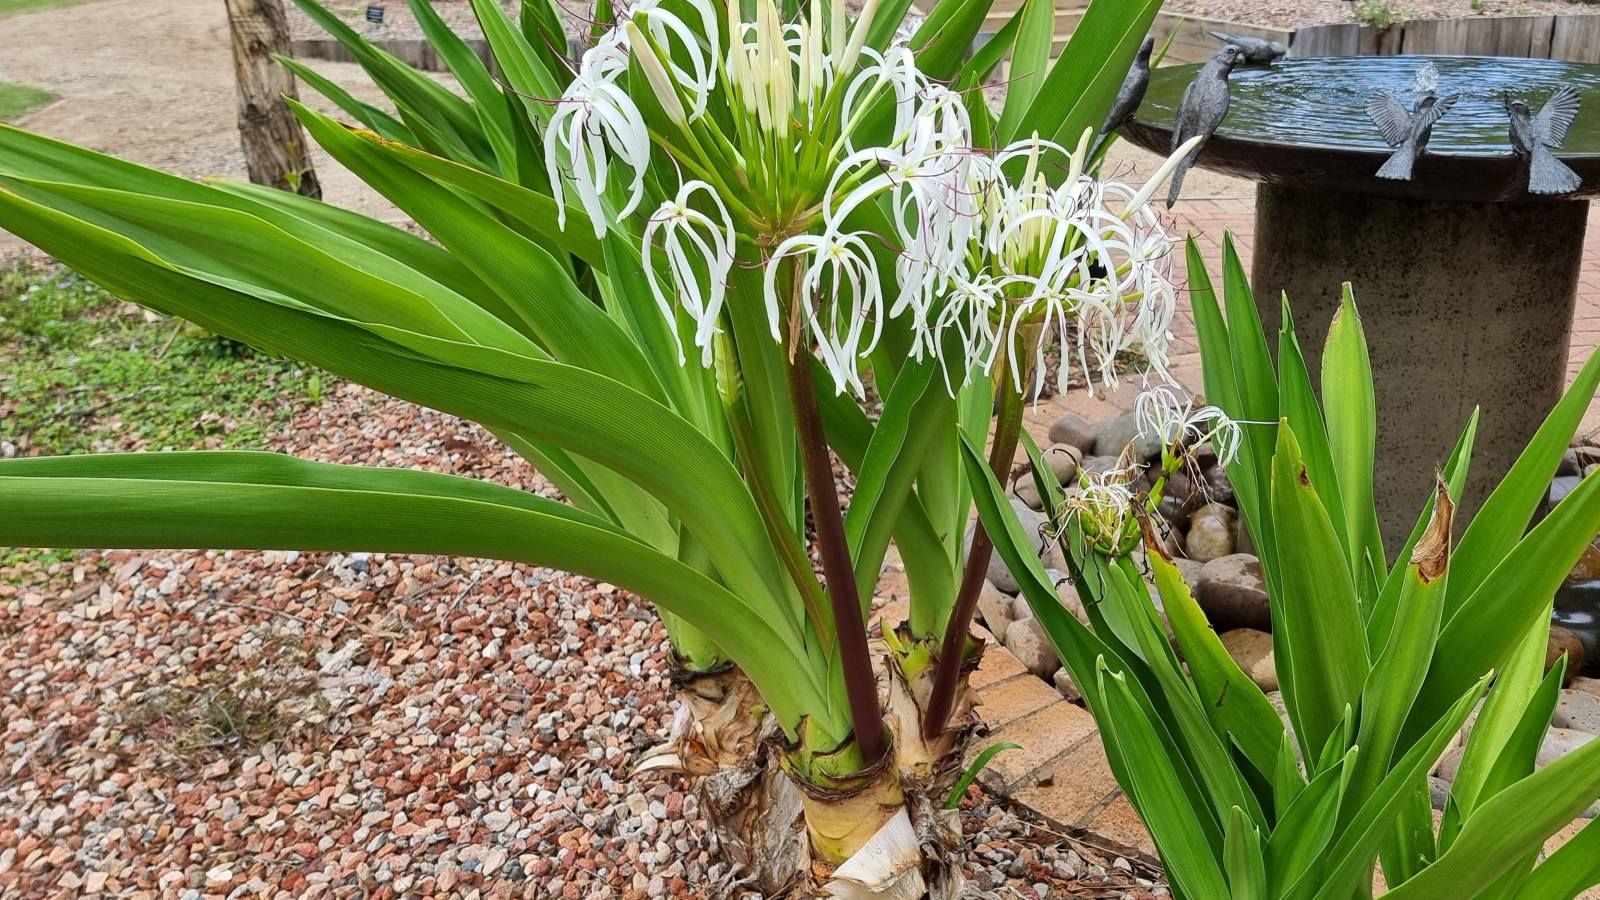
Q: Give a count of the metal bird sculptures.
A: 5